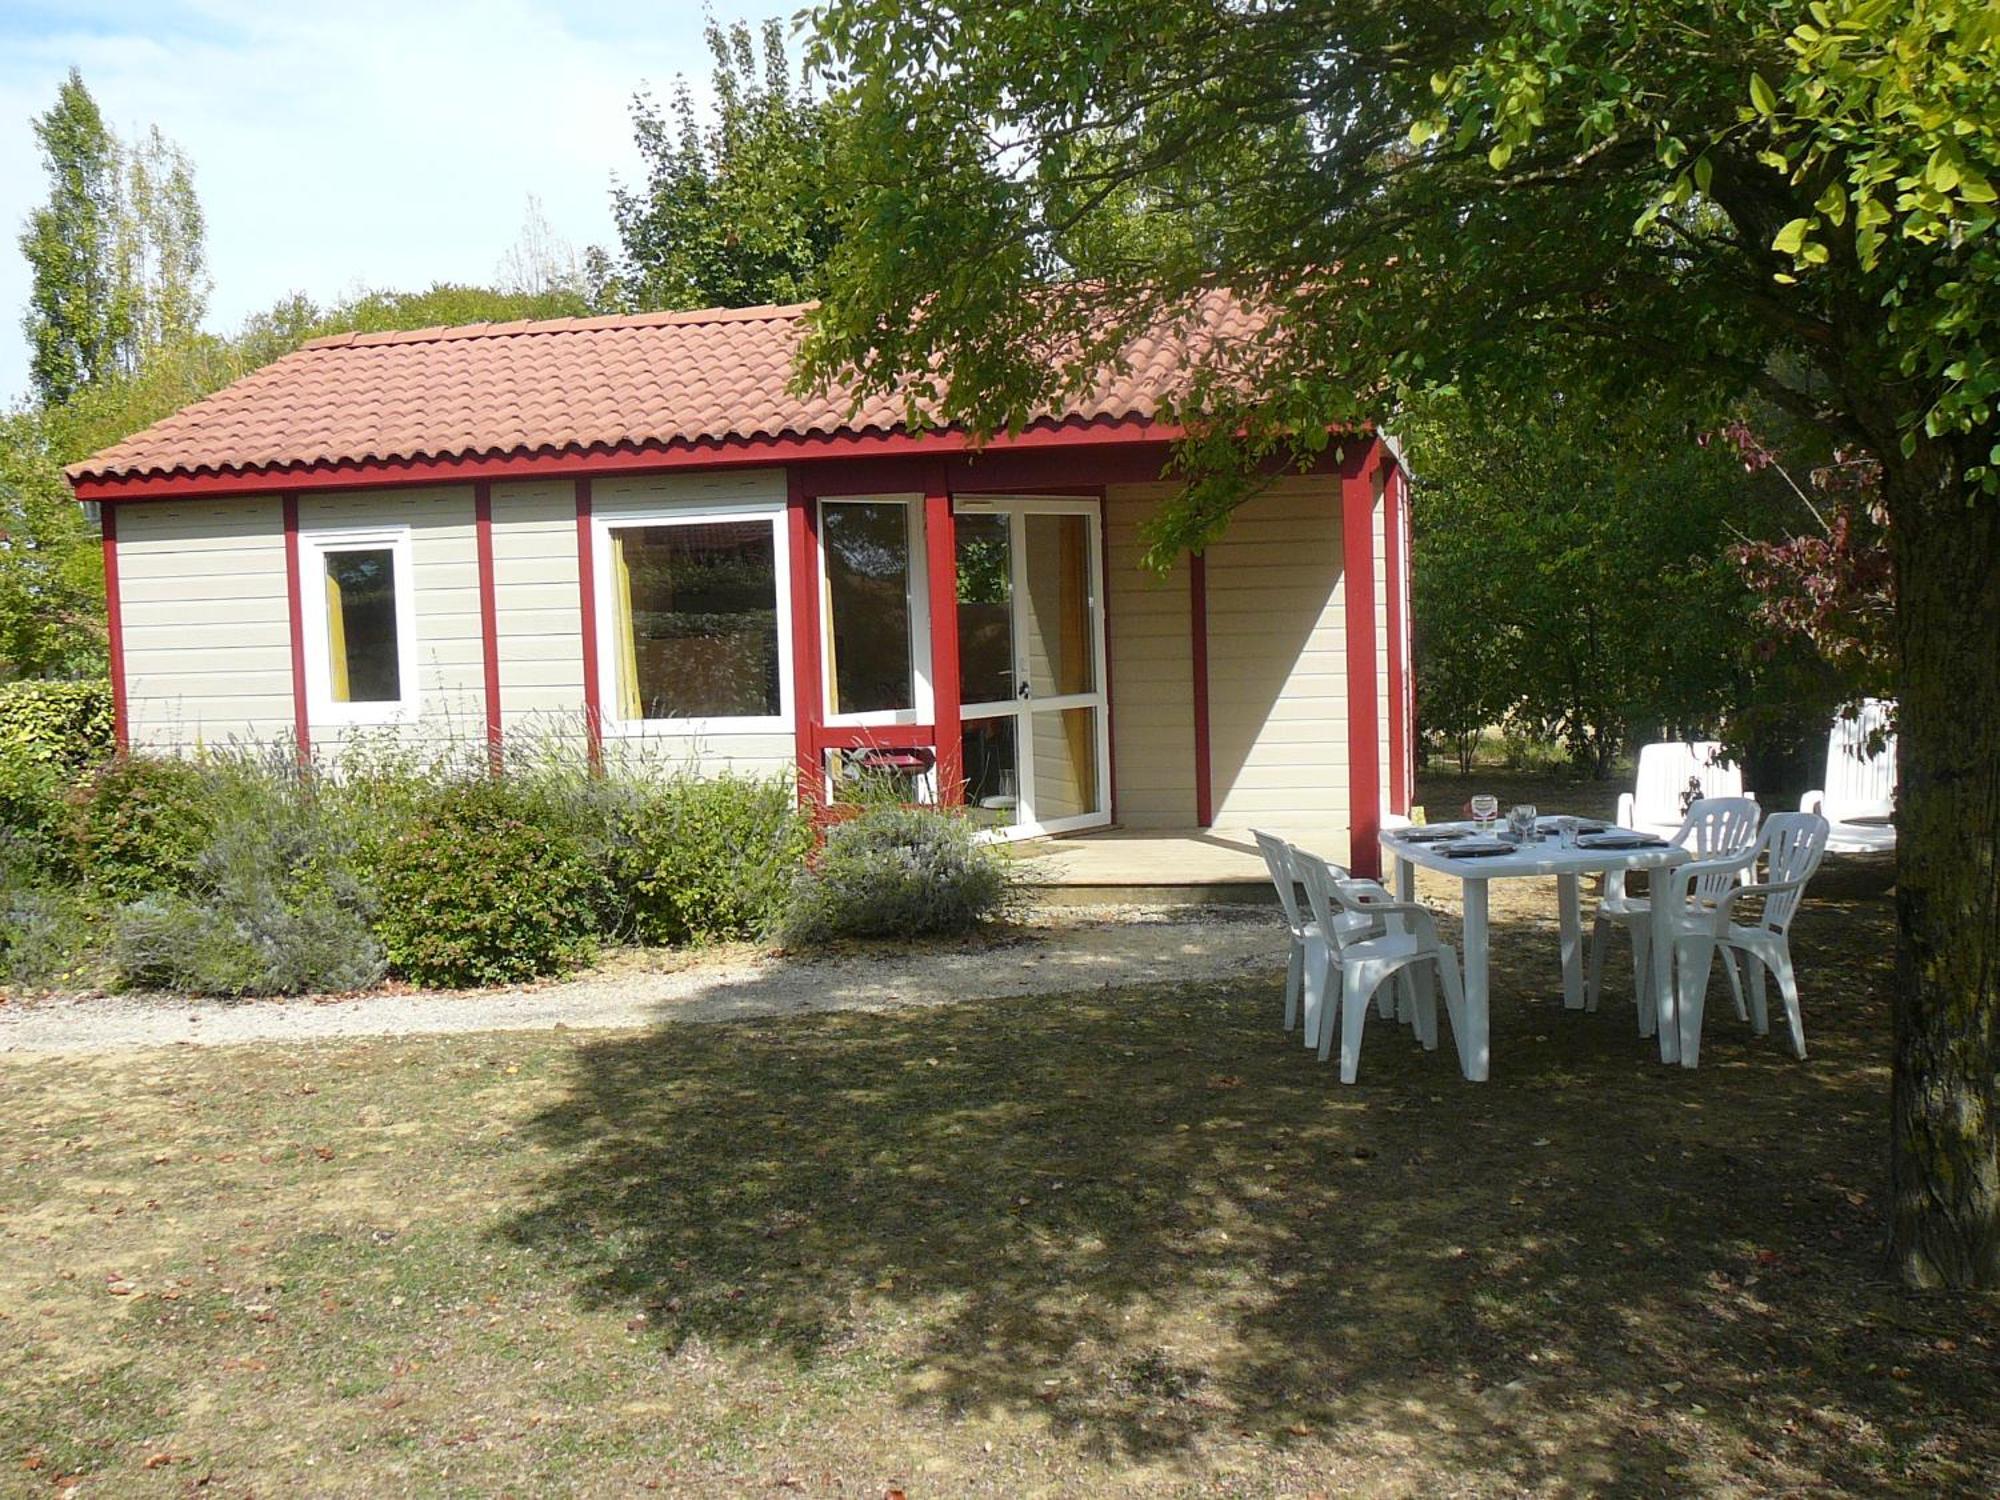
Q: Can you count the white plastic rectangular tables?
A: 1